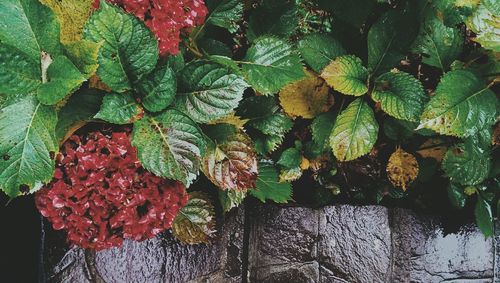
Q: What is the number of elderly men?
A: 0